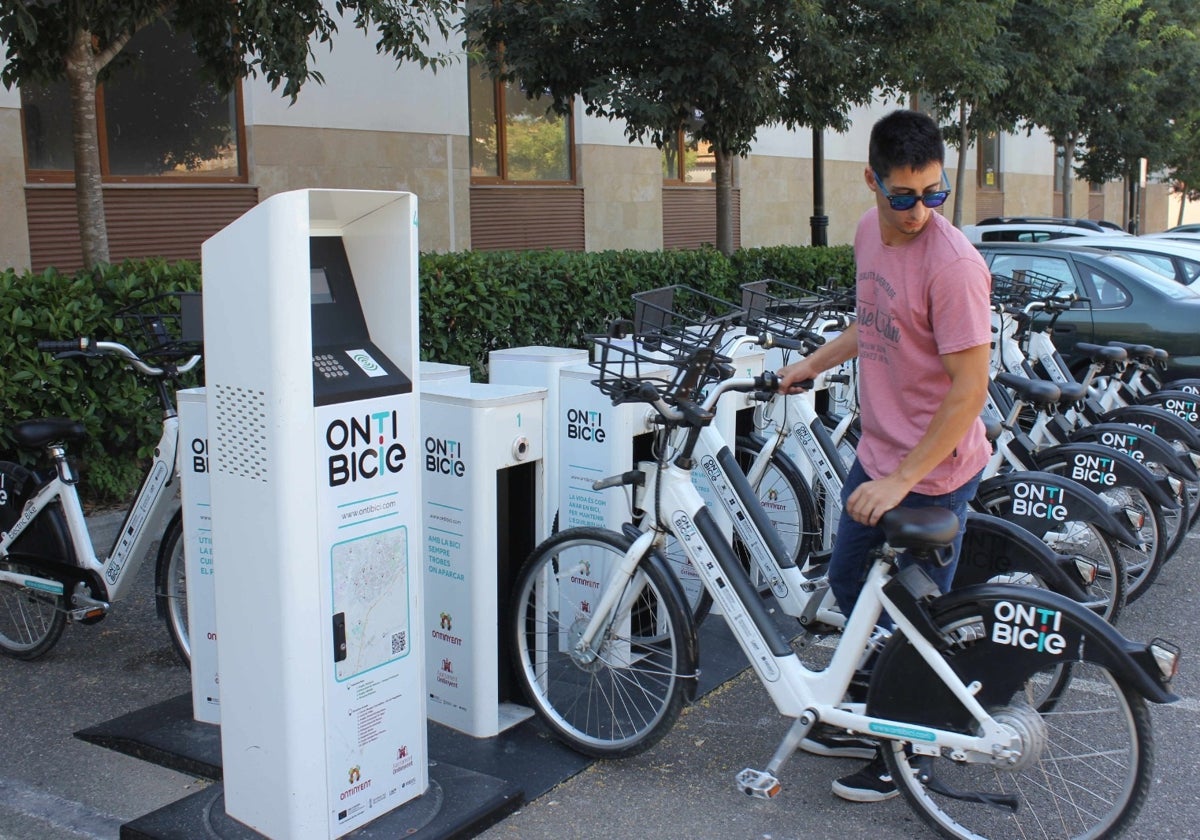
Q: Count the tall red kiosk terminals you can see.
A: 0